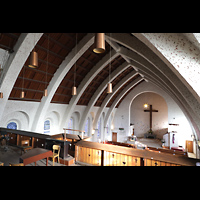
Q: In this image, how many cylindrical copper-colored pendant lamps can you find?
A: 7